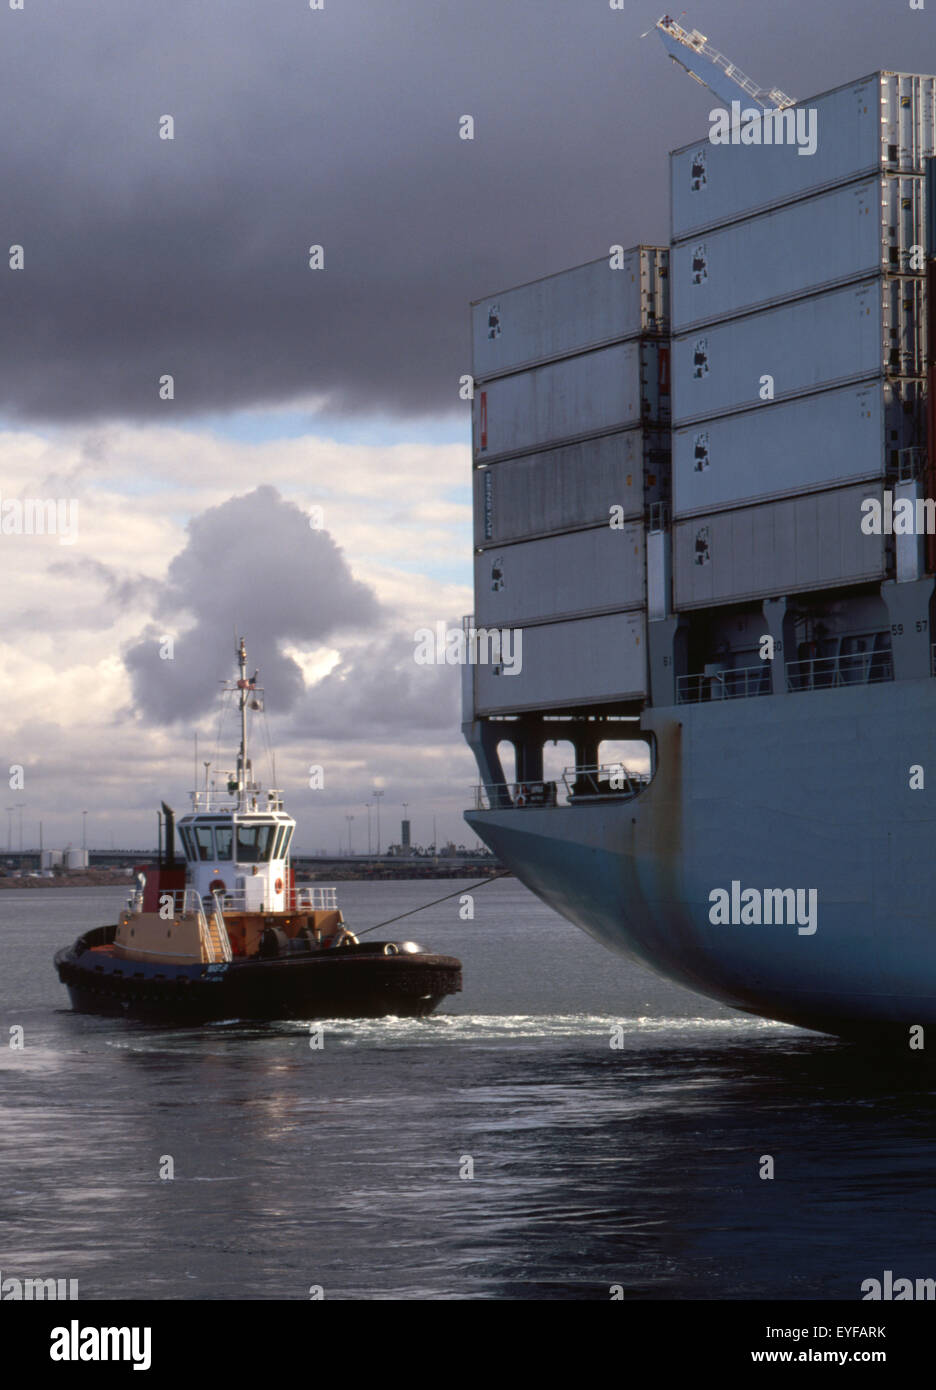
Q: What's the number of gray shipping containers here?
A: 10